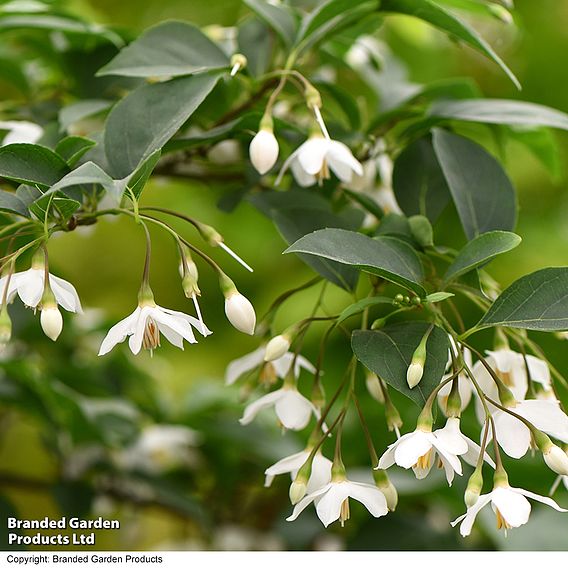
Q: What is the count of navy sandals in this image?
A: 0